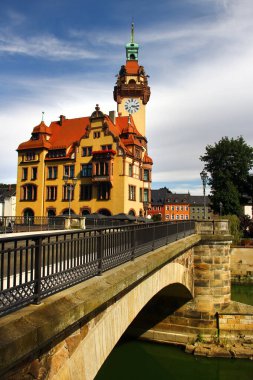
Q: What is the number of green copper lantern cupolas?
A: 1